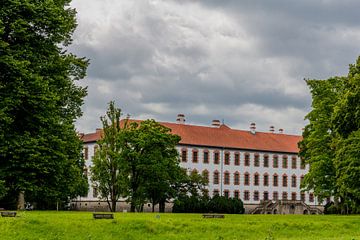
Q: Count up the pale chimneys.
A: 5